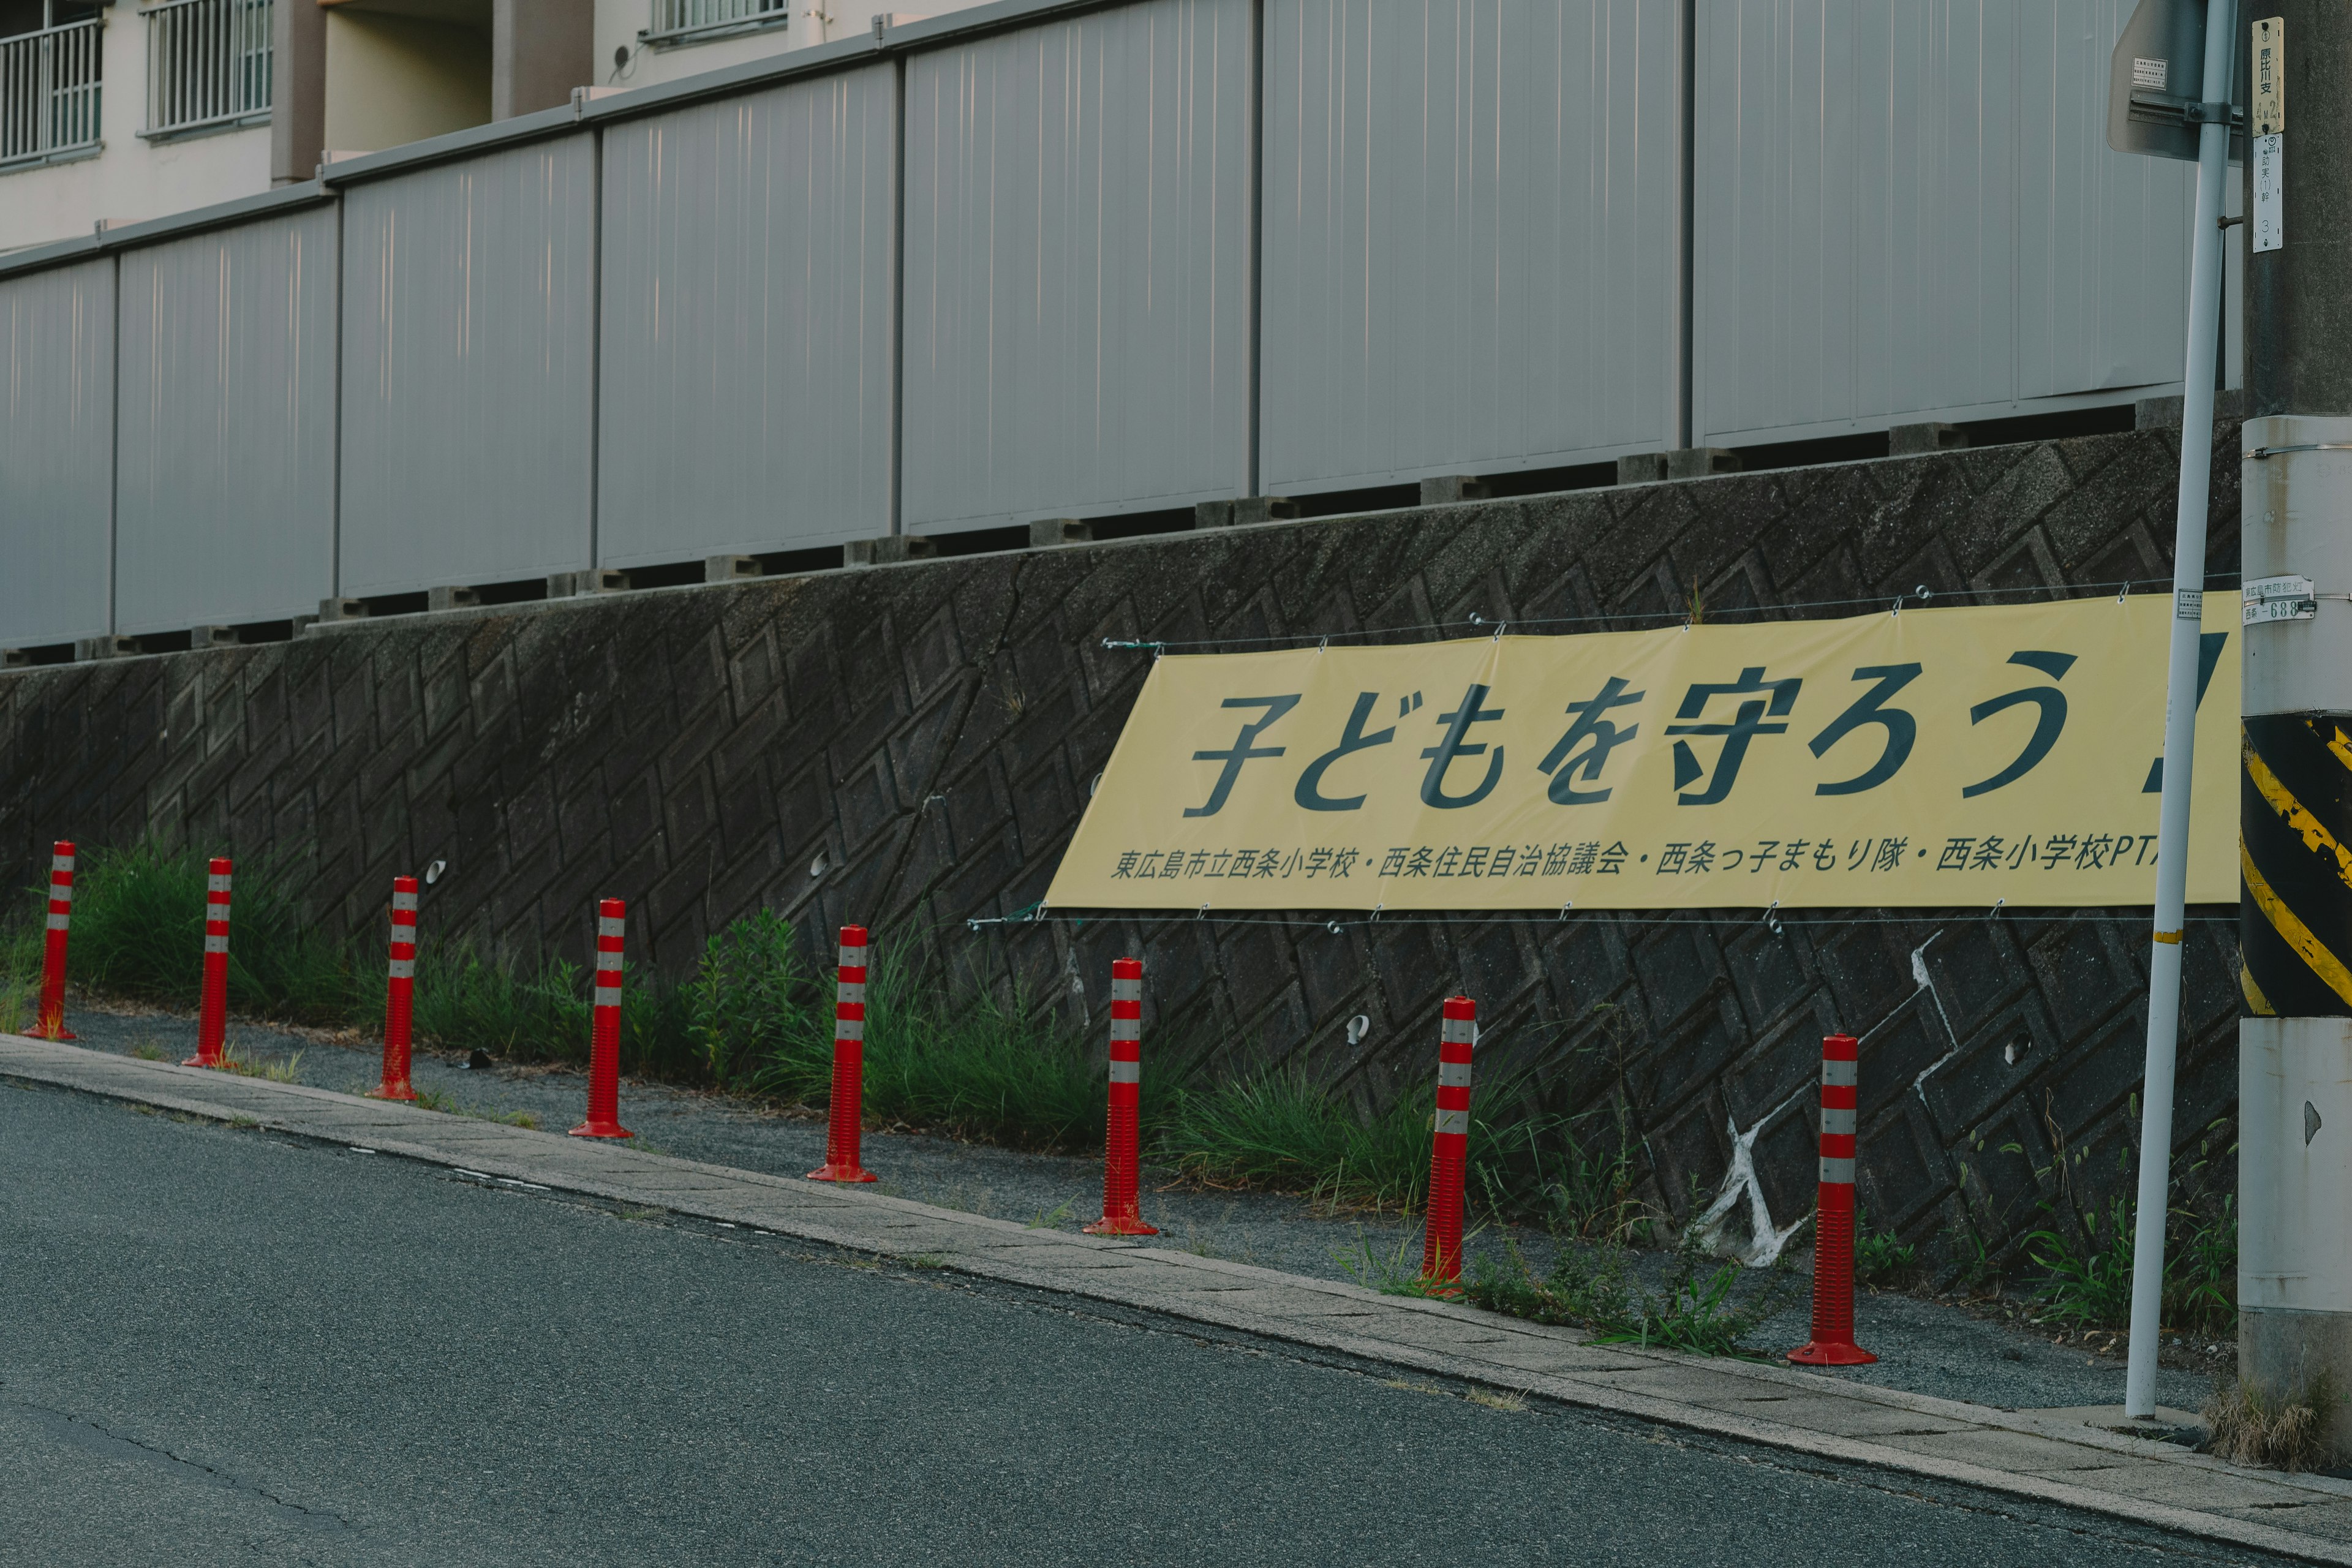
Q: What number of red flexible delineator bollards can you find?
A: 8